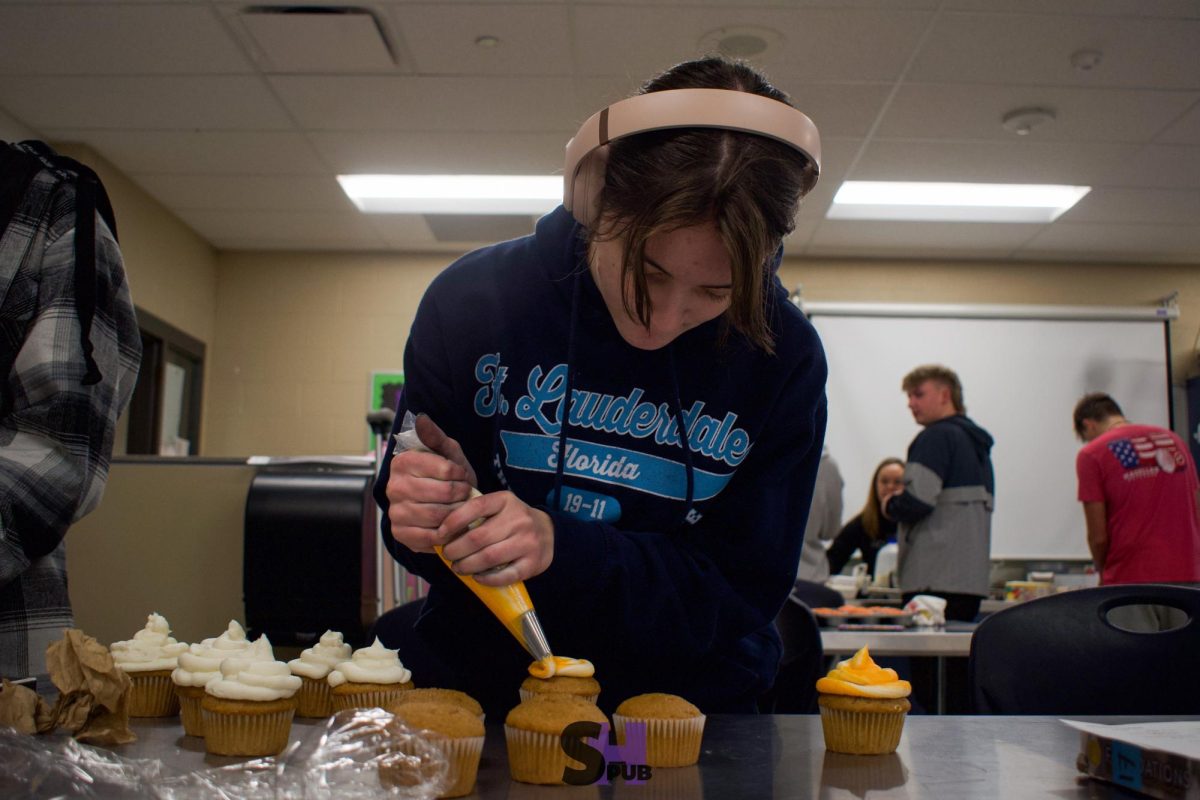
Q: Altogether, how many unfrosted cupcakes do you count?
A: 4